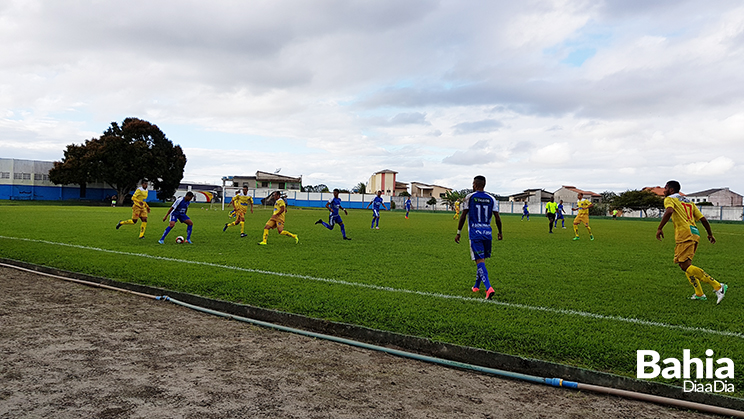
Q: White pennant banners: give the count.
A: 0